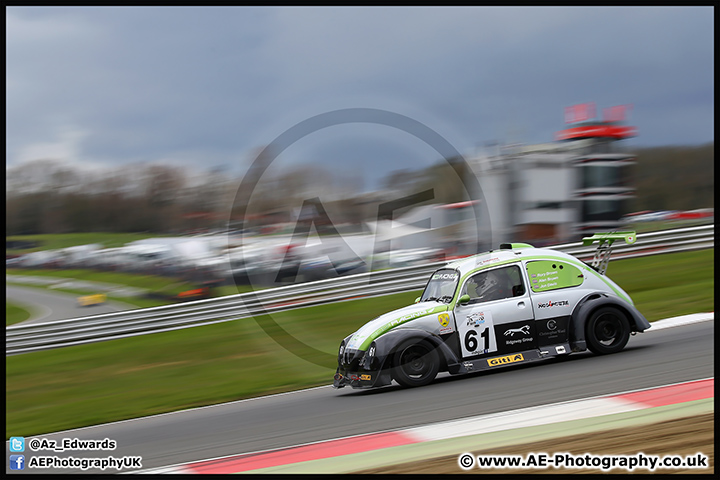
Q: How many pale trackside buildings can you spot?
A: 1